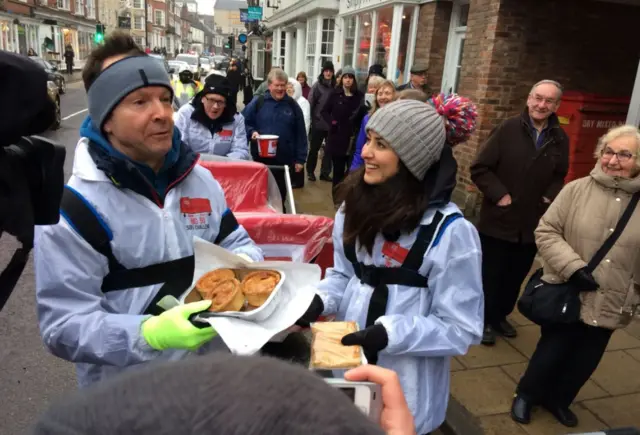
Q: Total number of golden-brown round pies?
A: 3